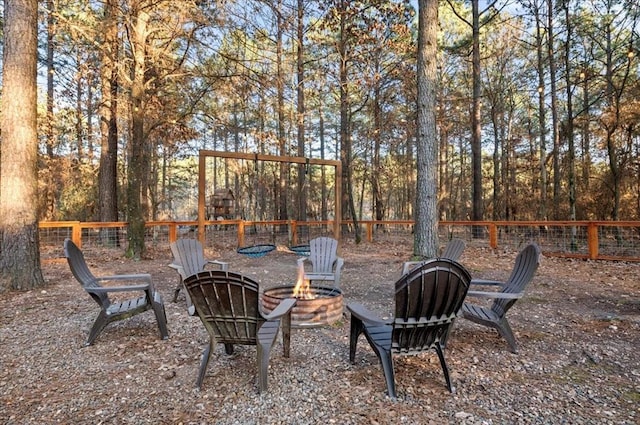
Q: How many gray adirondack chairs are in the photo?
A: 7